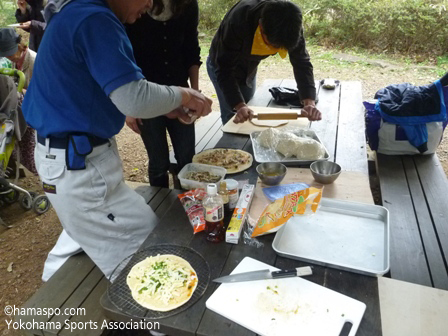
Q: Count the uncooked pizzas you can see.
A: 2